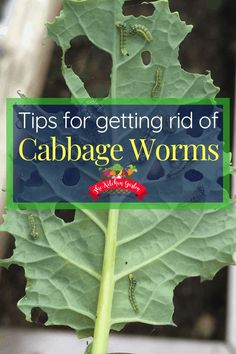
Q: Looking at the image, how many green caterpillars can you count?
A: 5